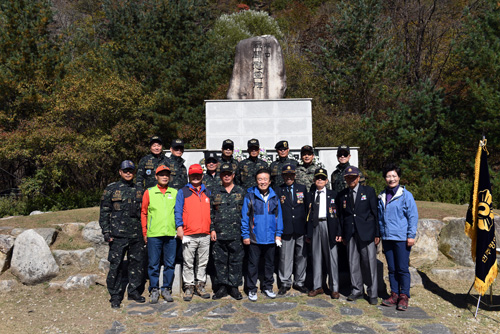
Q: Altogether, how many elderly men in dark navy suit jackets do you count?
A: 3